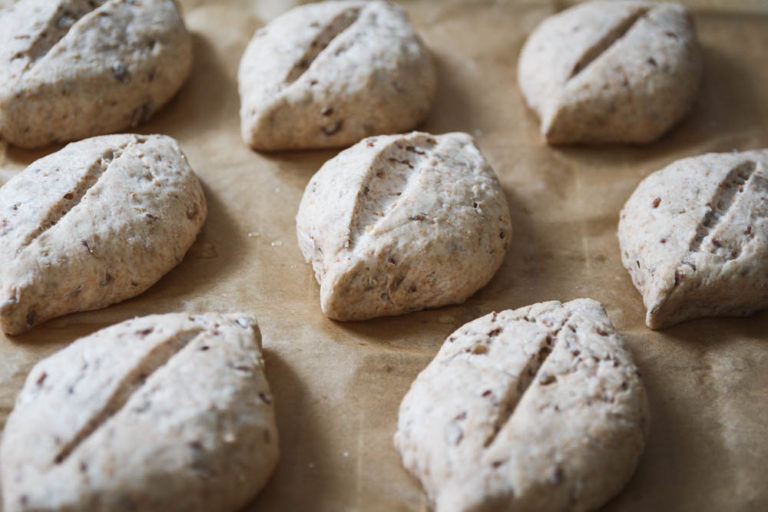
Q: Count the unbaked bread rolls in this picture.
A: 8